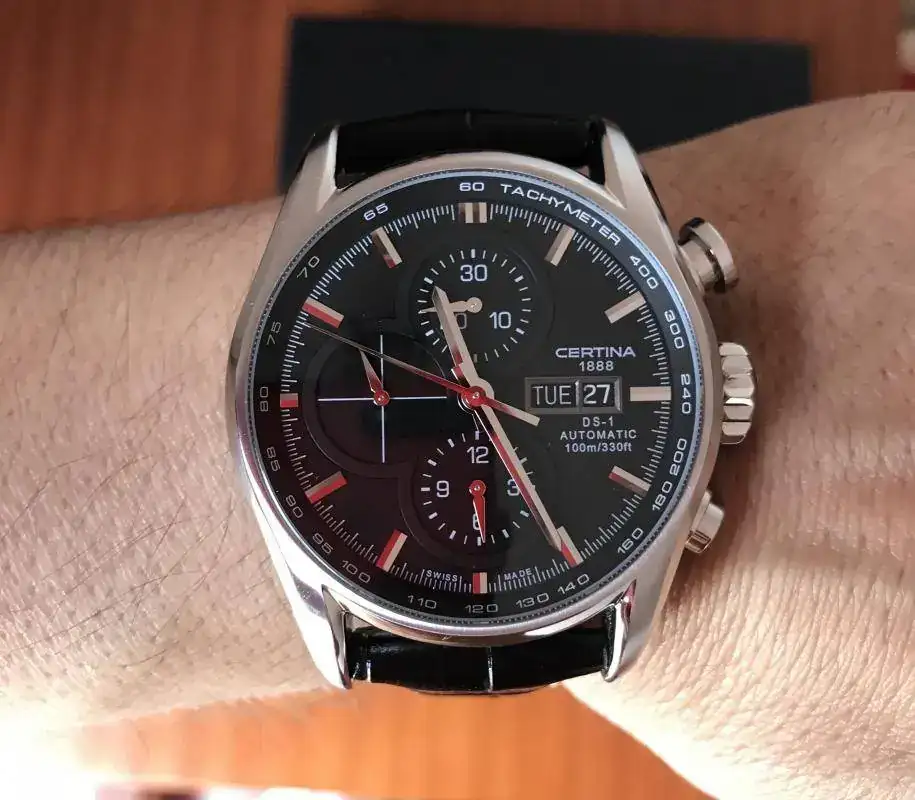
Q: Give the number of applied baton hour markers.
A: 12